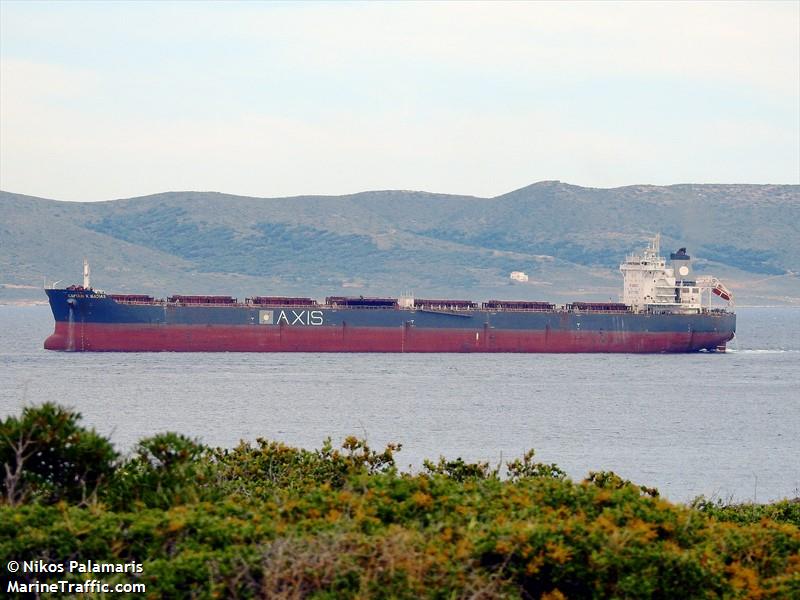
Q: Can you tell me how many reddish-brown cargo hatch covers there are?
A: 7